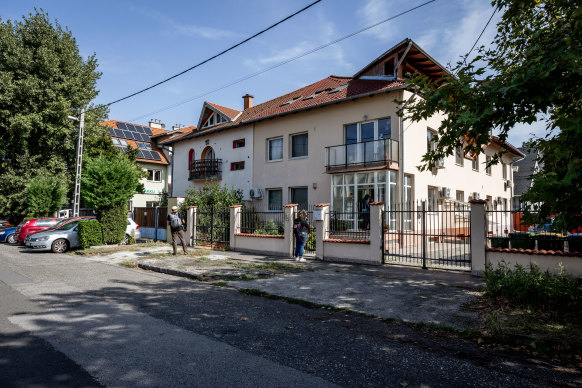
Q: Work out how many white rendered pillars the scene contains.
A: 6